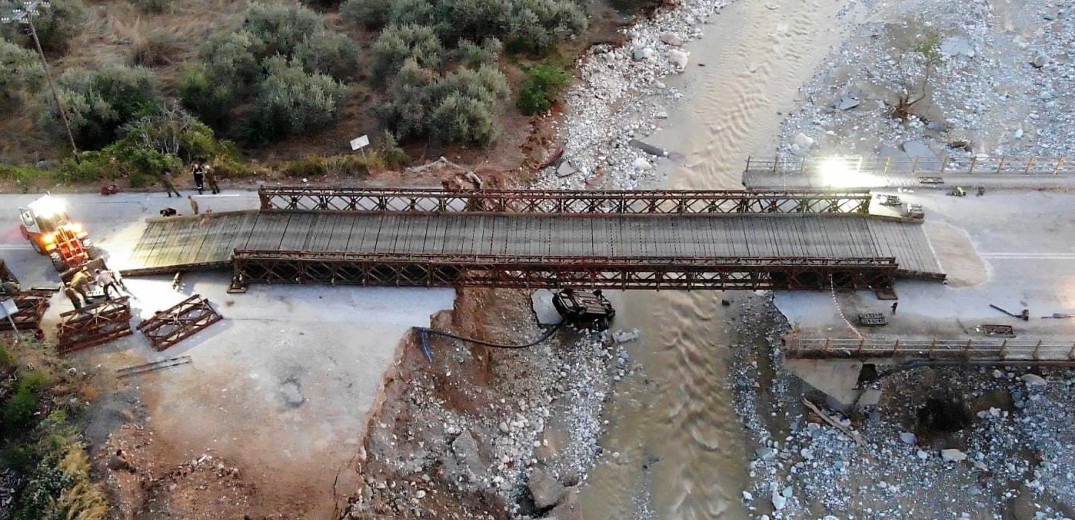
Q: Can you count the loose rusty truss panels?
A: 3